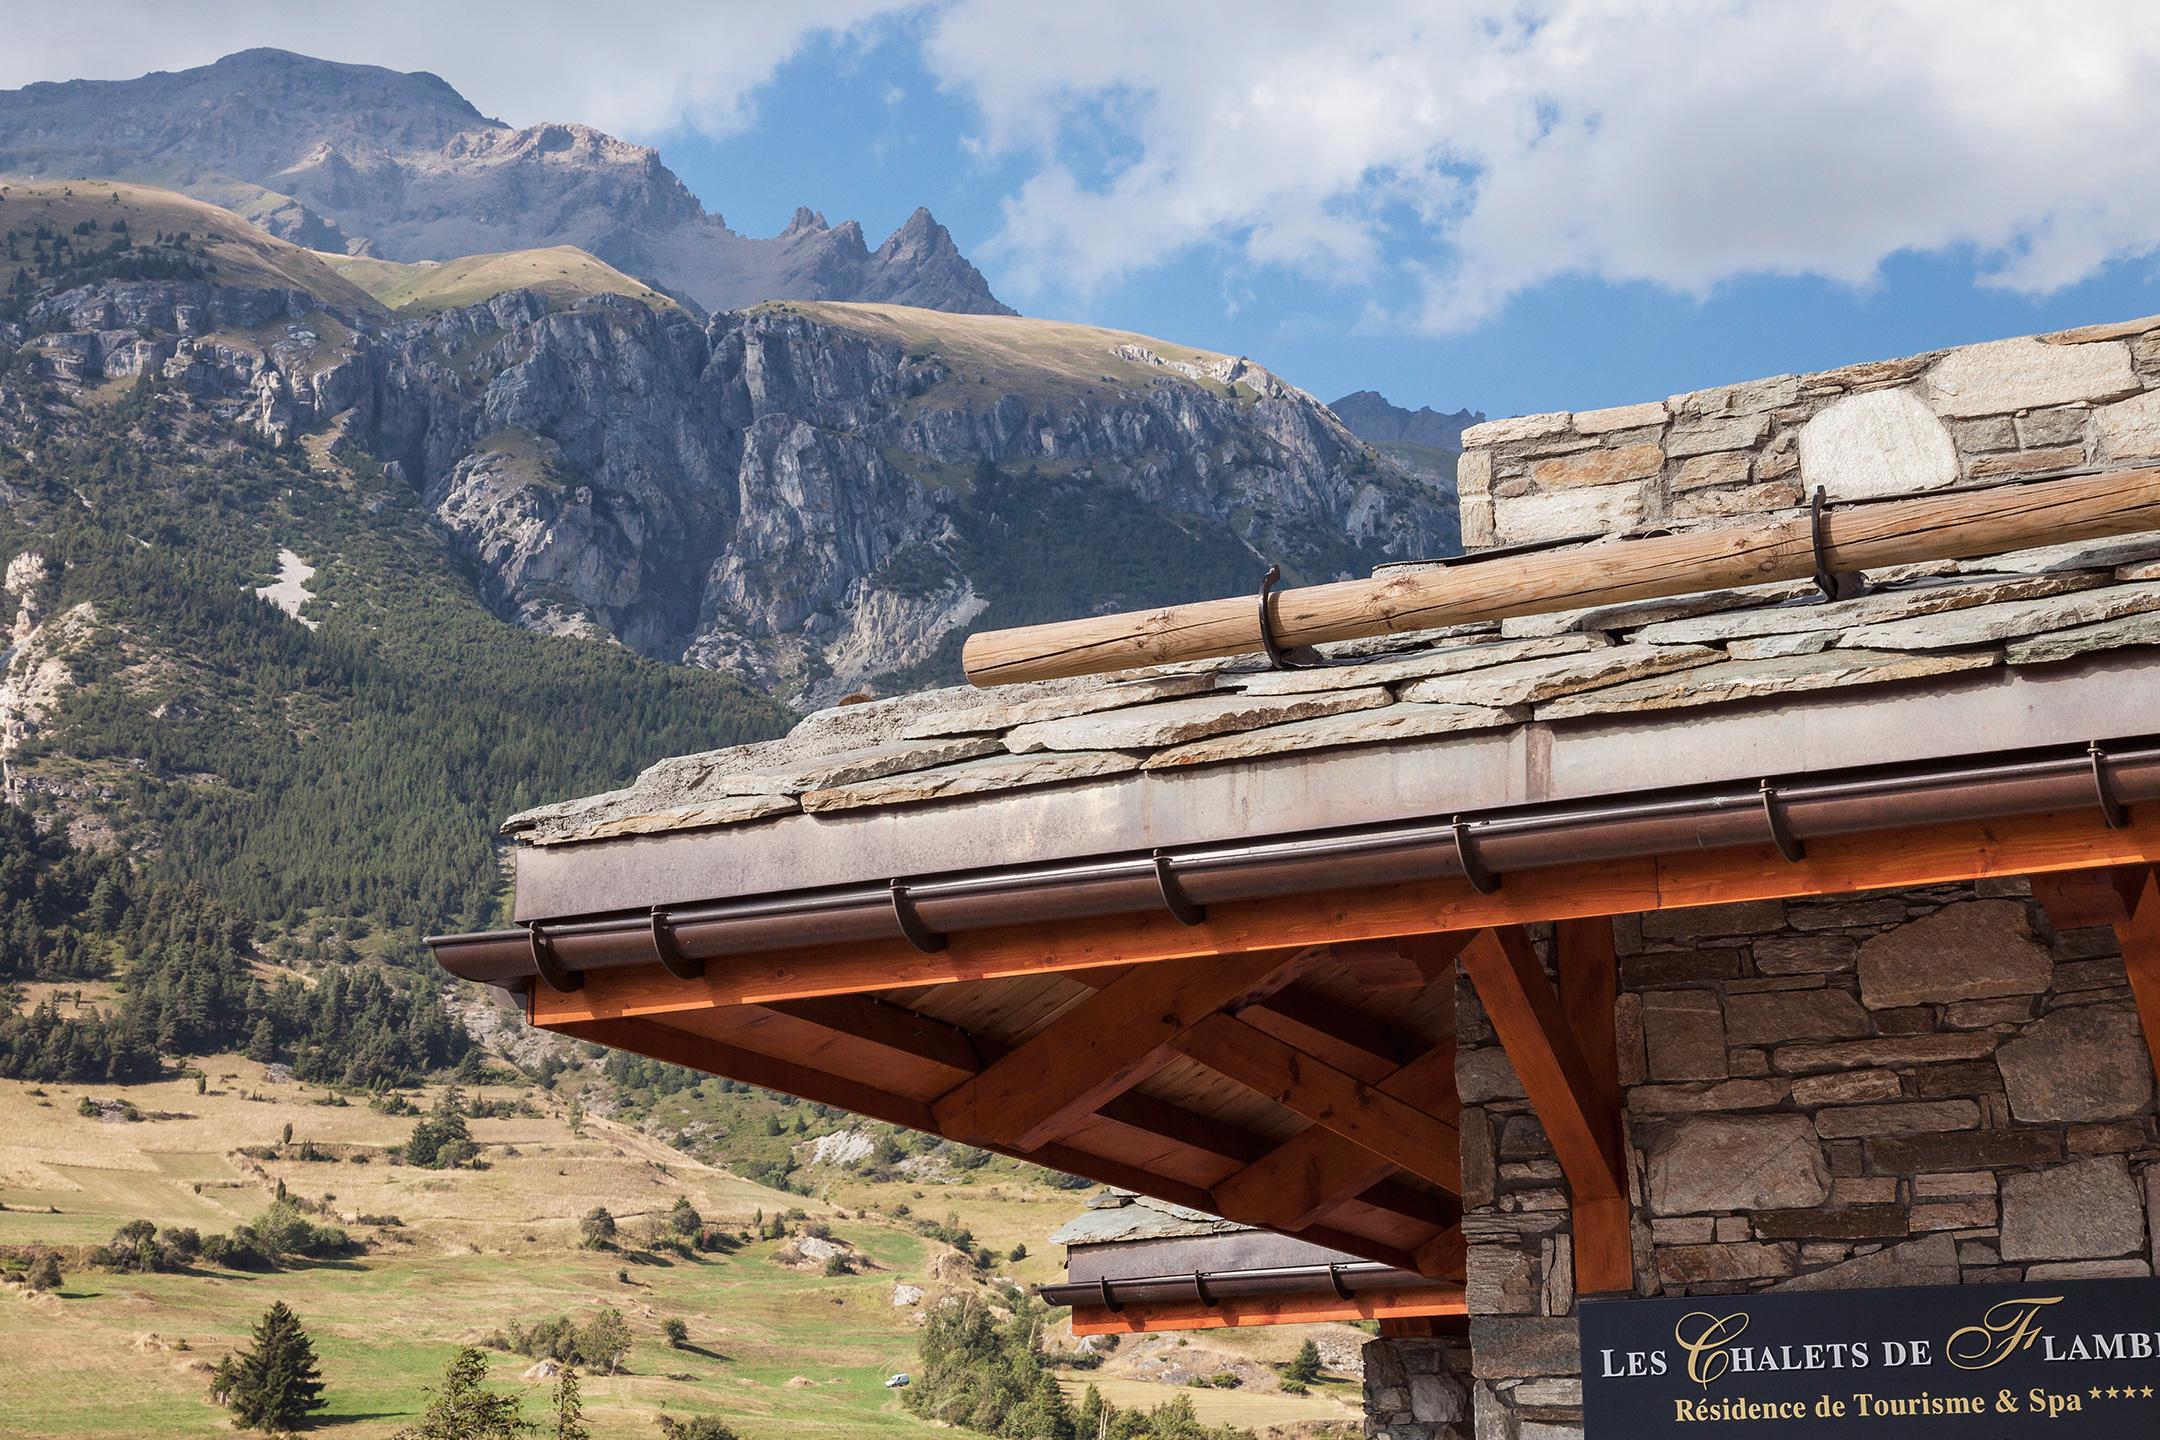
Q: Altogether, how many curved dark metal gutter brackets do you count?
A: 10